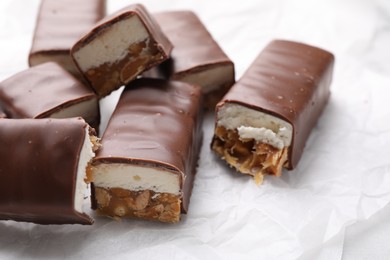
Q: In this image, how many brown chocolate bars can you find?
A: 7